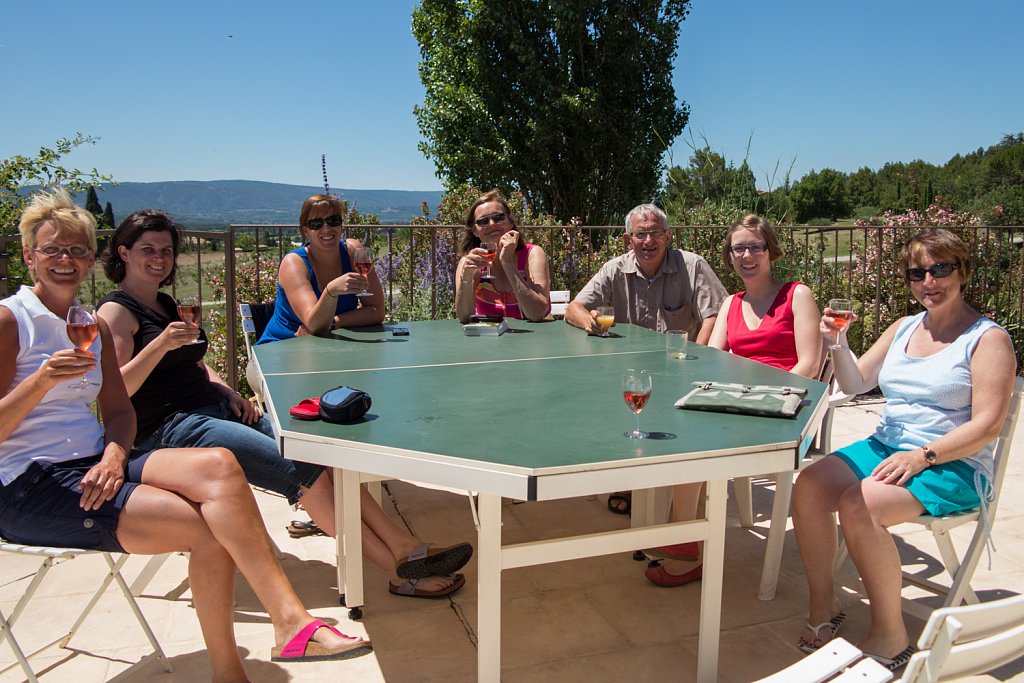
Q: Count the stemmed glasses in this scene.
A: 7